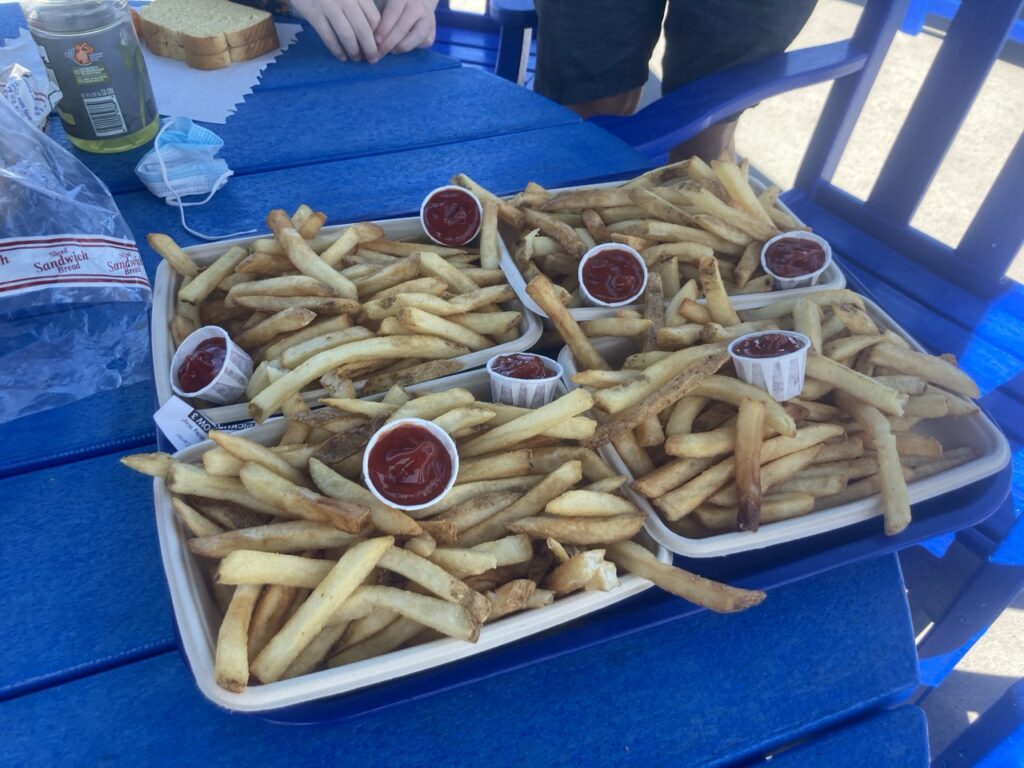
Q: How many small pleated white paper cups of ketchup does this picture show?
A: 7